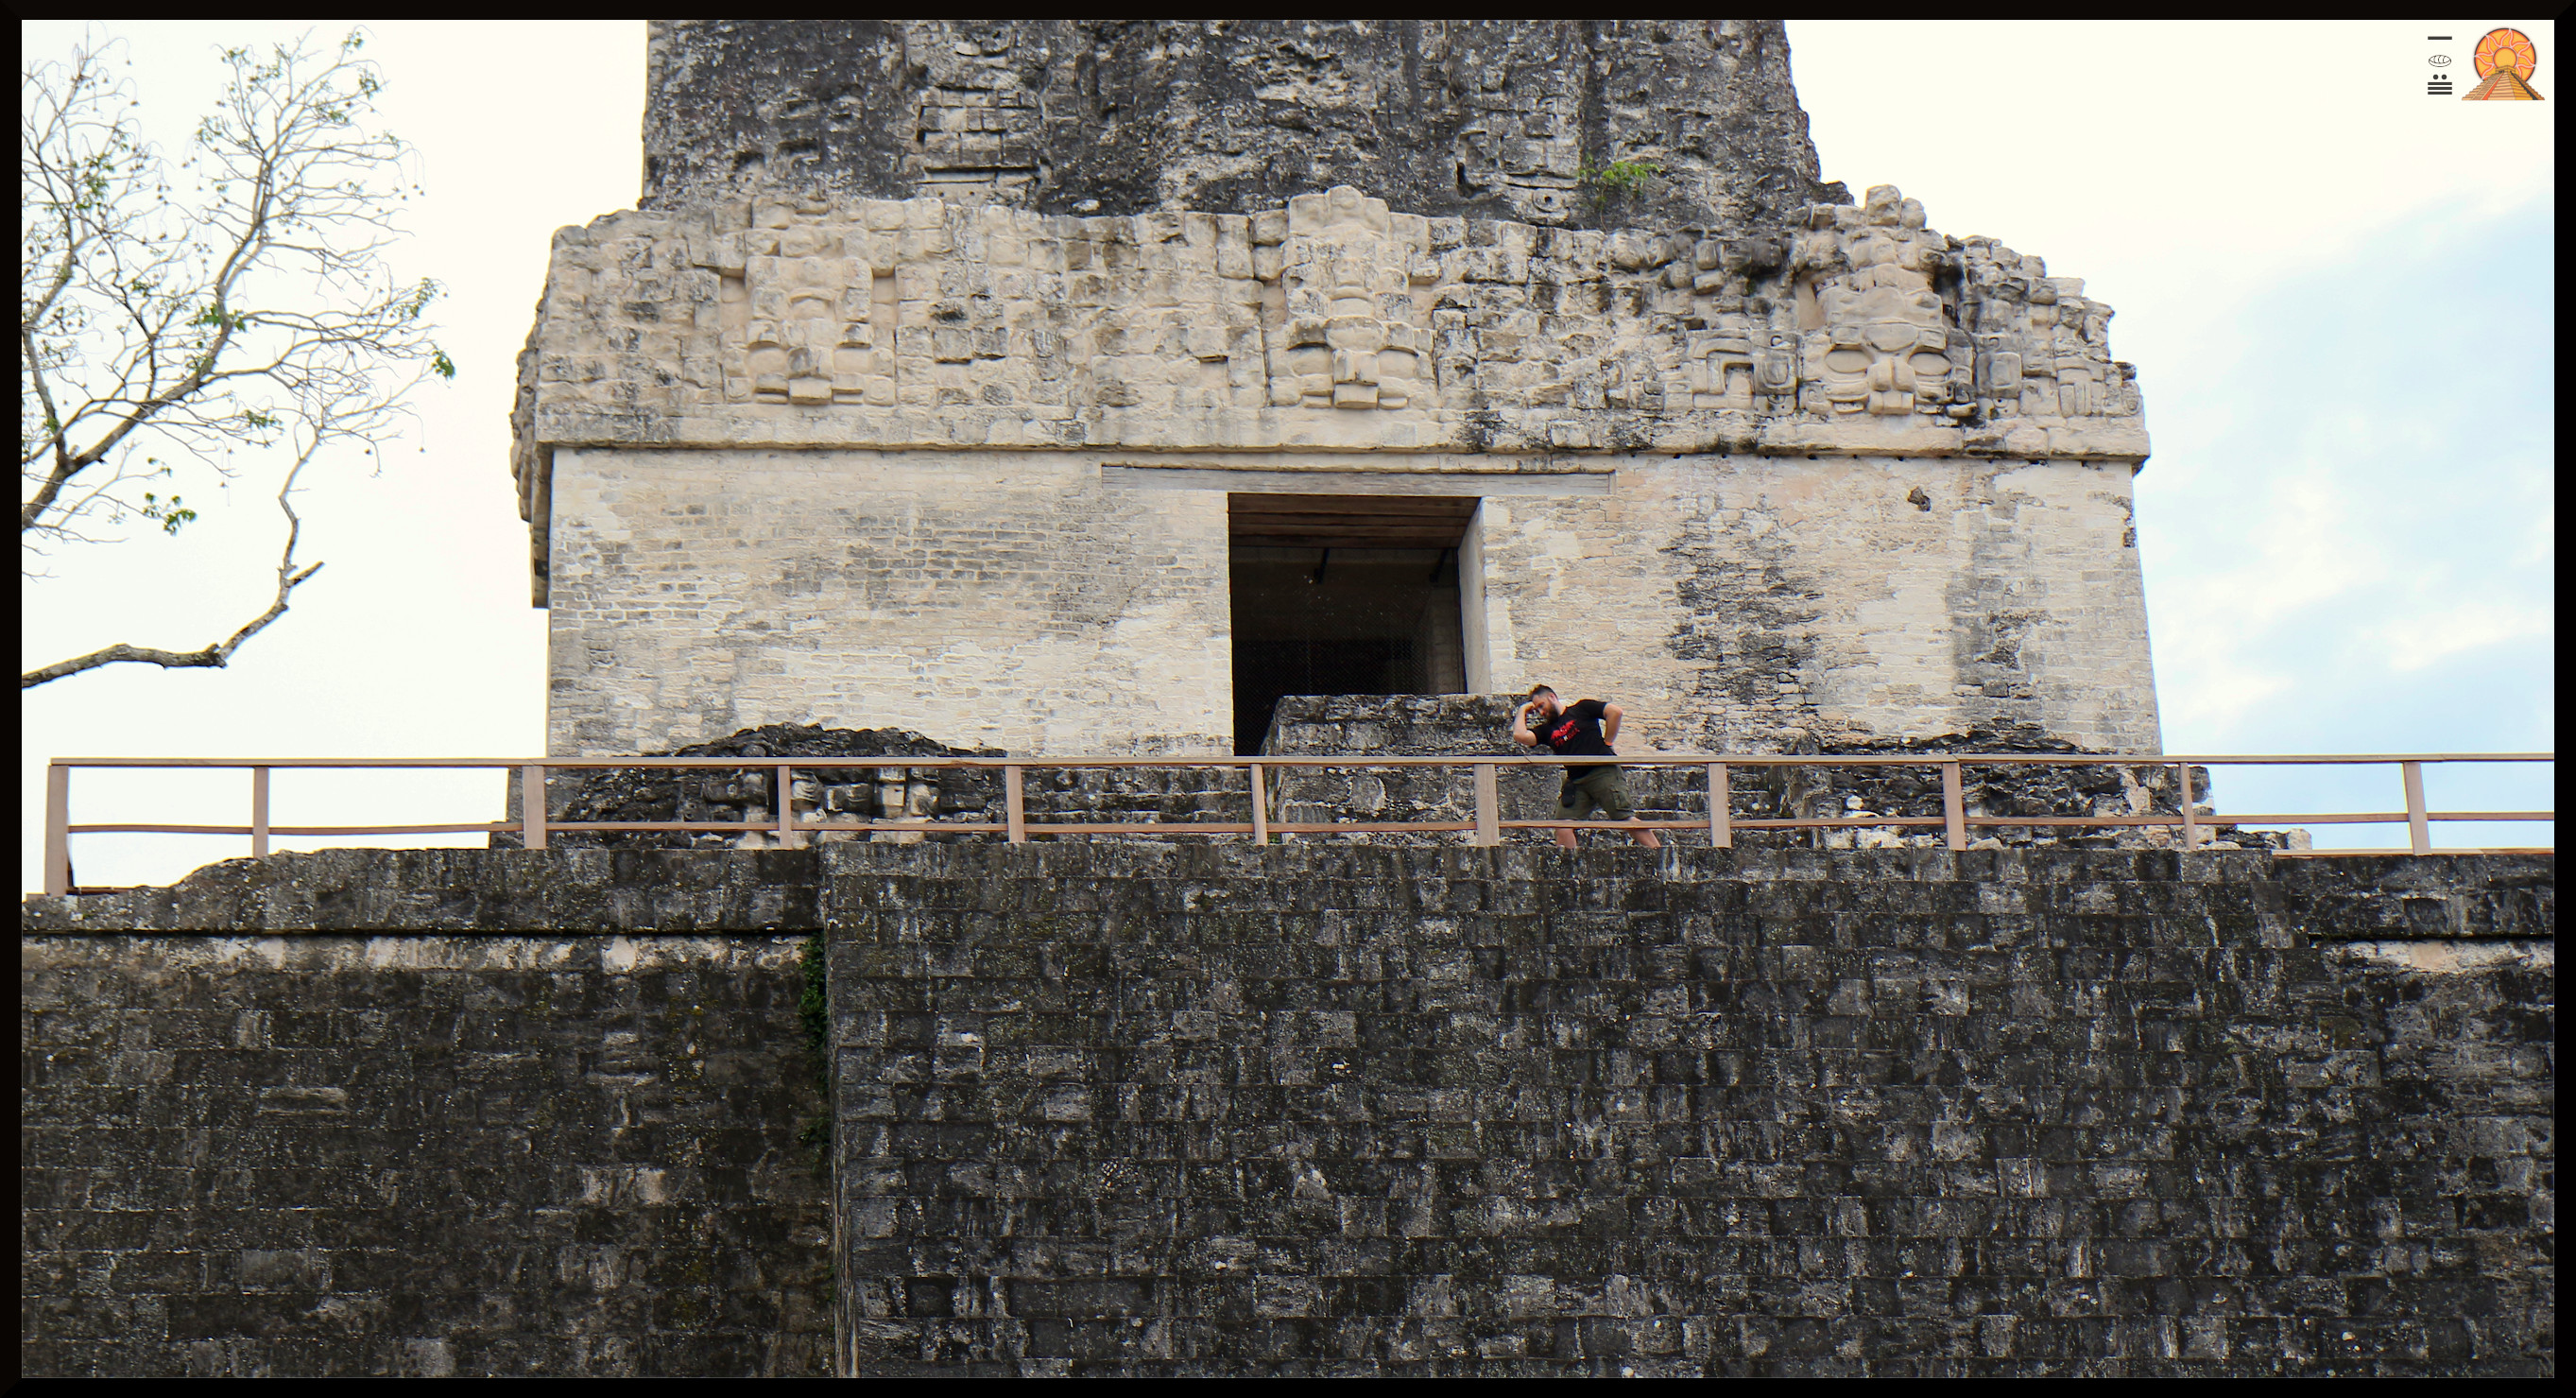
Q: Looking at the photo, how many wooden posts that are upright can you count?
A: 11